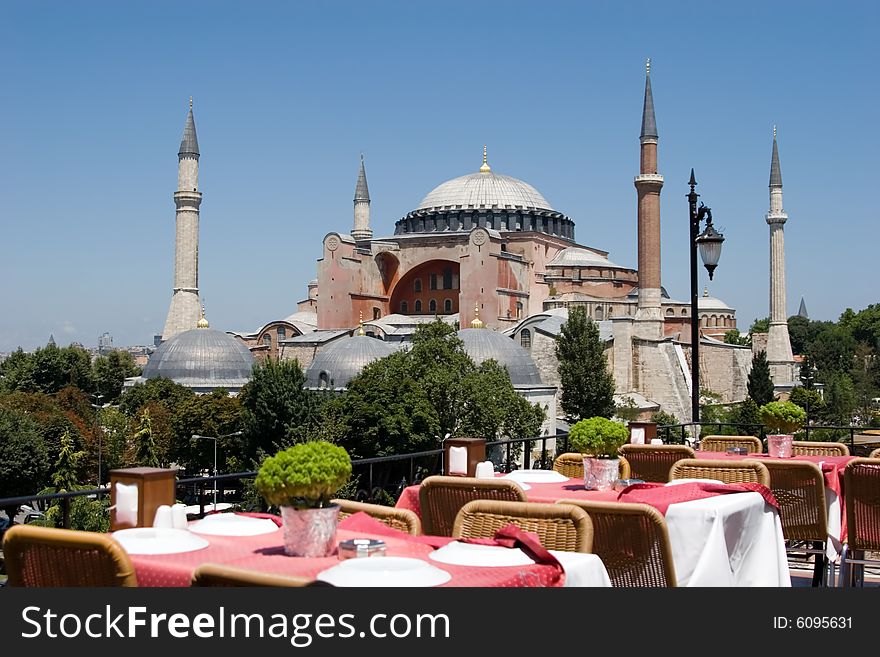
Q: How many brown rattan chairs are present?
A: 14